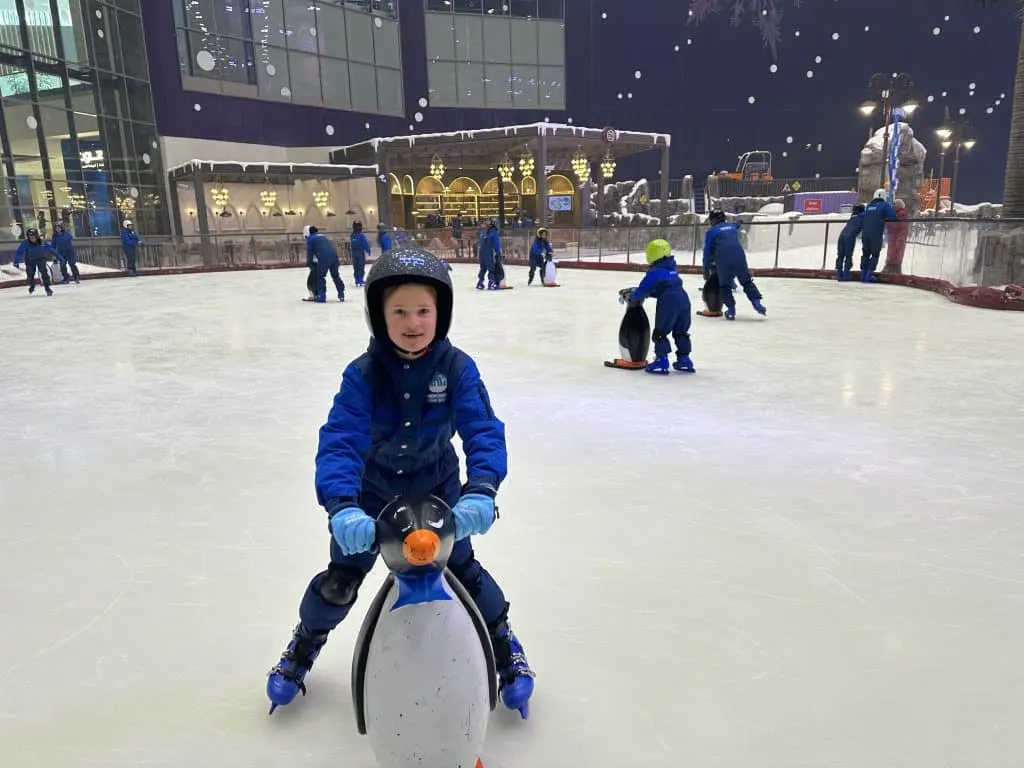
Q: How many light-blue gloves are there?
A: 2